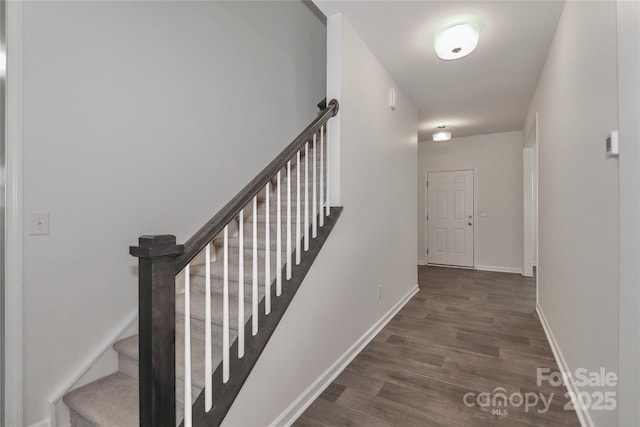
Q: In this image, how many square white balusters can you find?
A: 13